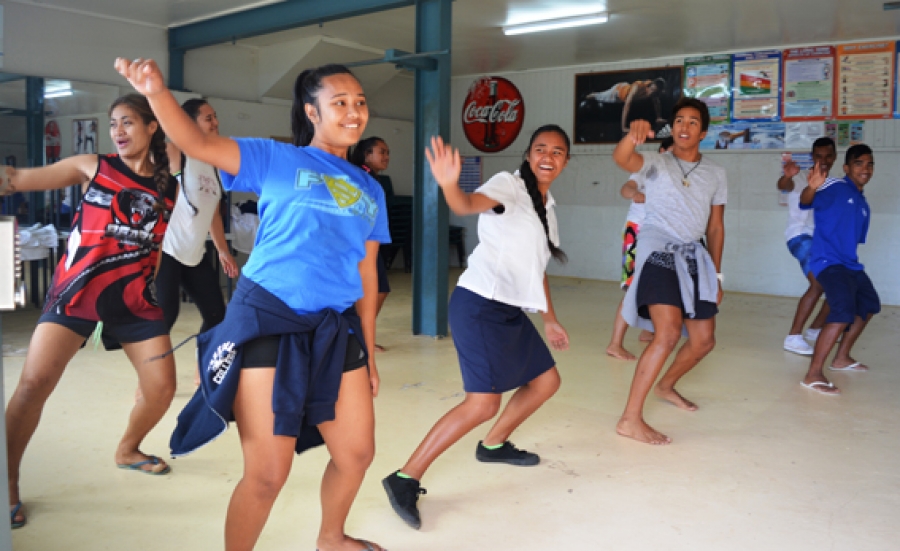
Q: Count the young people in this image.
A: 9